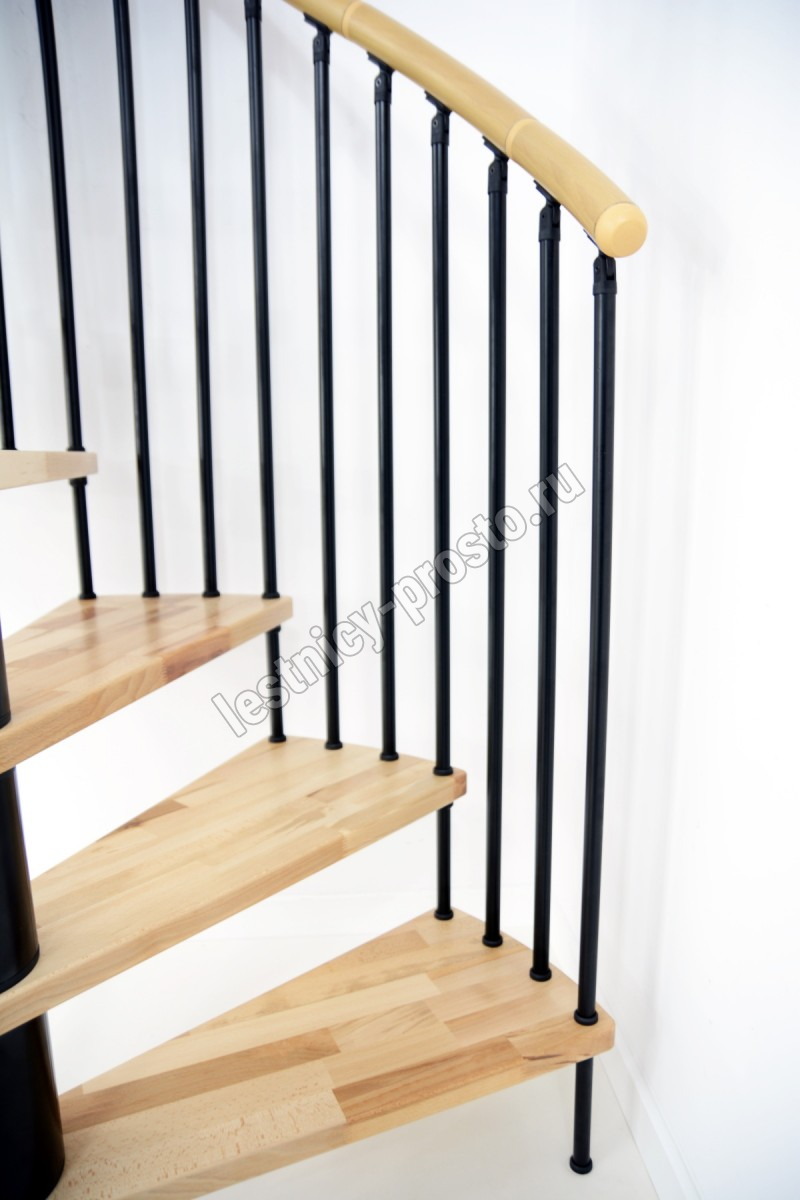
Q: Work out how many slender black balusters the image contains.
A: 11